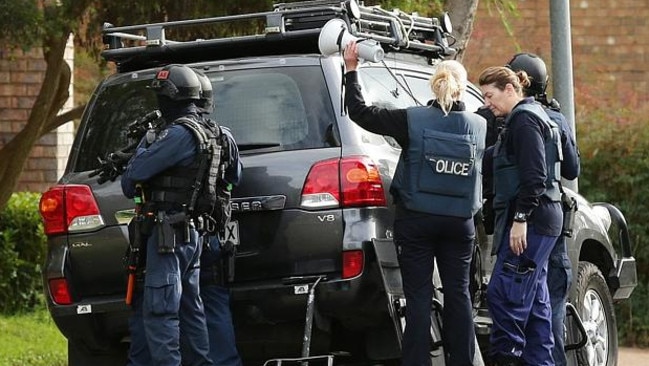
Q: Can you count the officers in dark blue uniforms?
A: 5